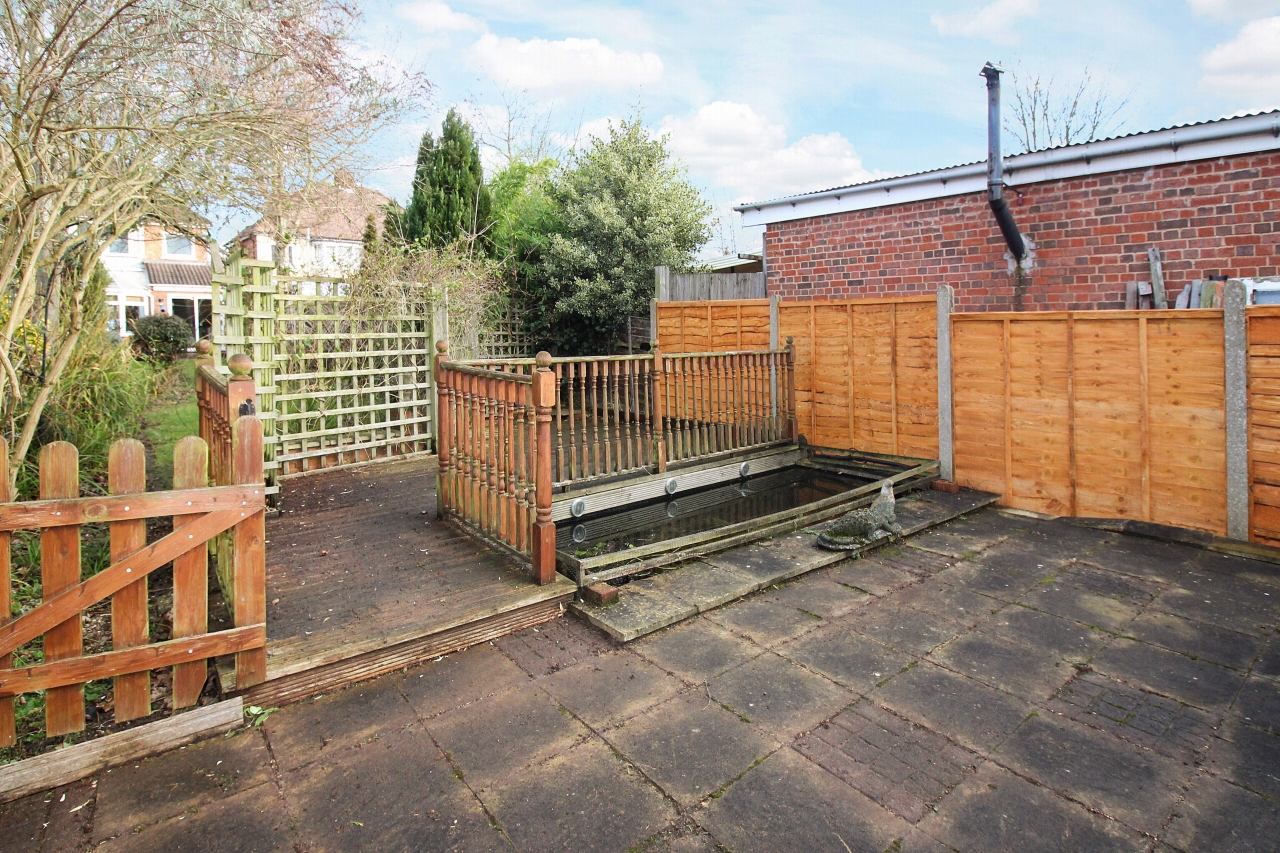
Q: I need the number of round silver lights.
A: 3